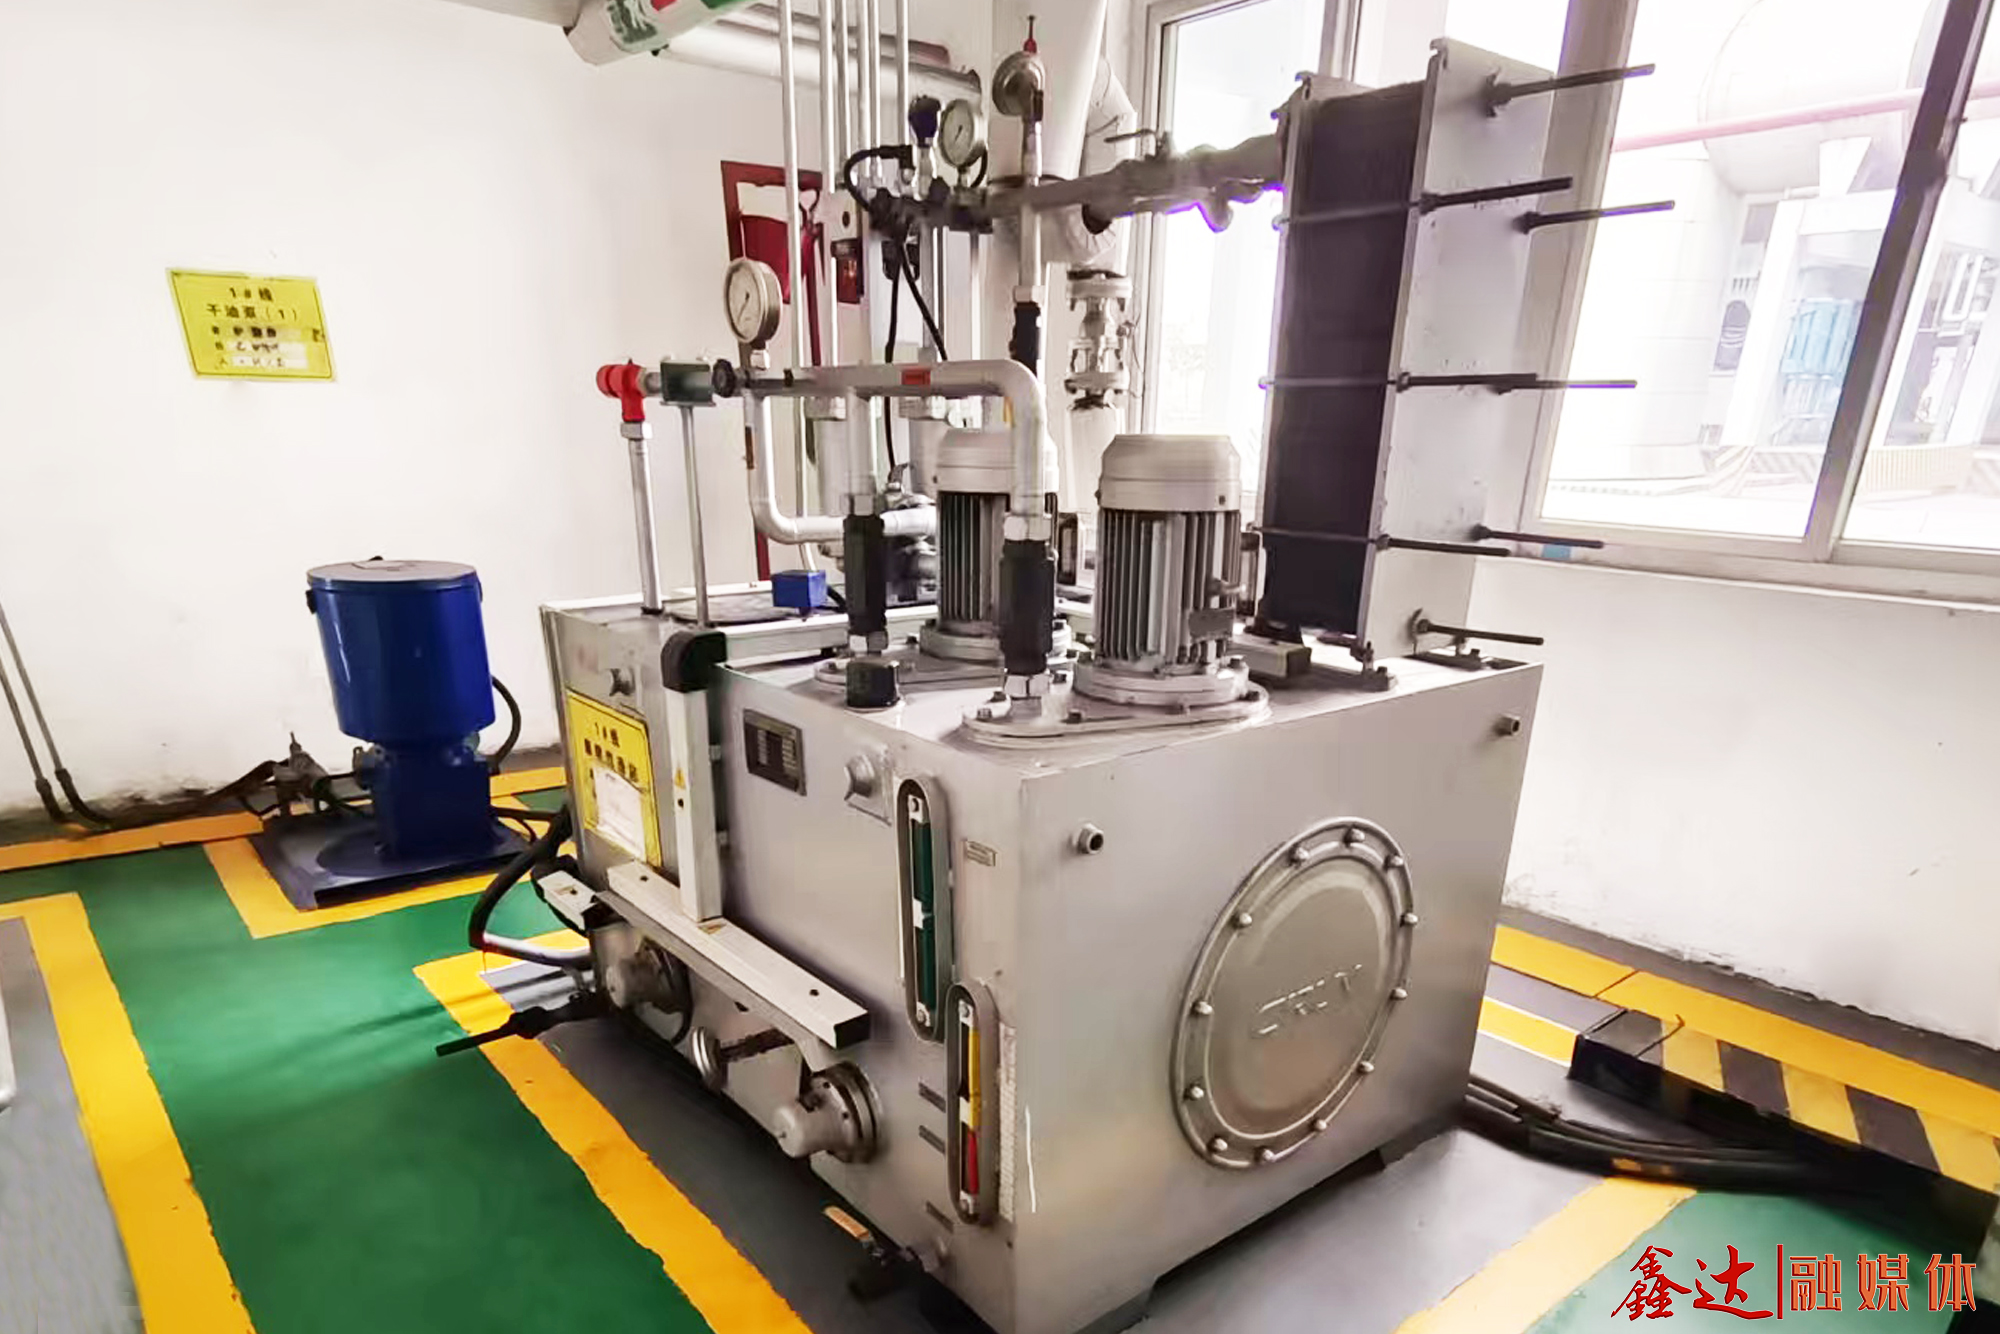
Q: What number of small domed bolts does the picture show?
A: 12